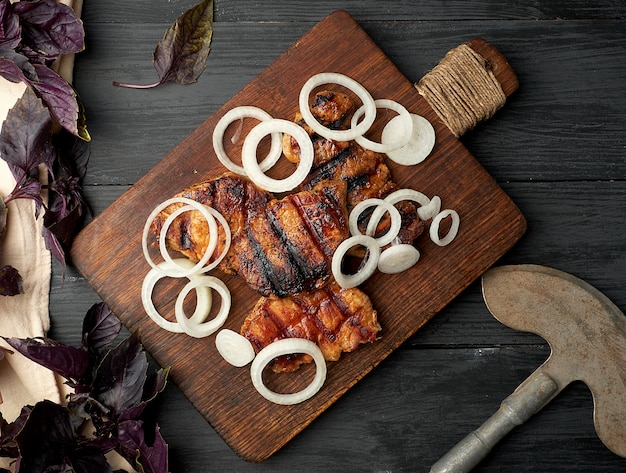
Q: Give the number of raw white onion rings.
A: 13